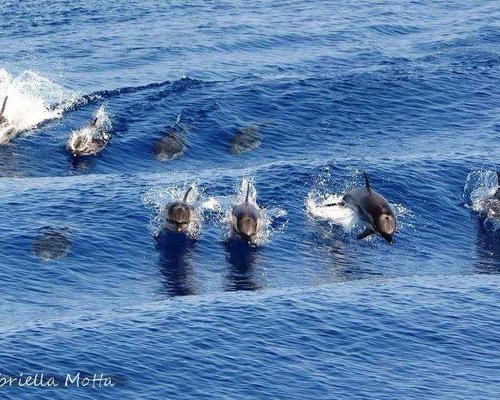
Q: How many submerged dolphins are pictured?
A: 3